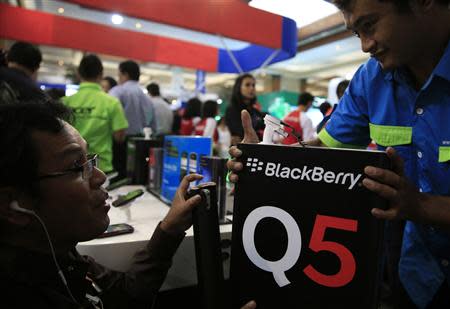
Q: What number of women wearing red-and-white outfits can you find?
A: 2